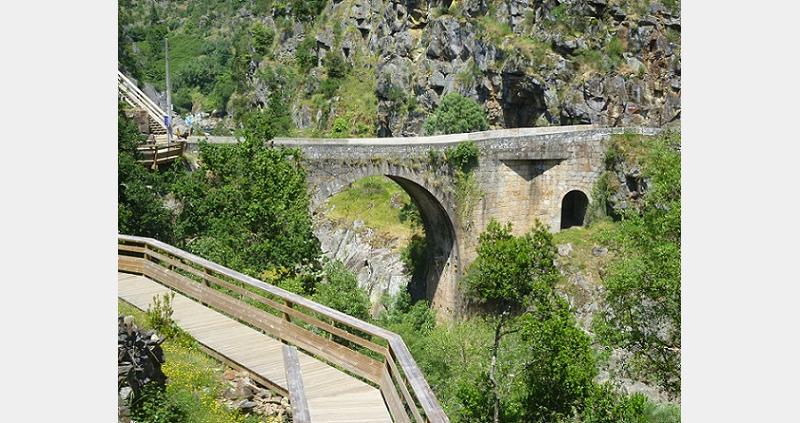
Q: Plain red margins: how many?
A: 0